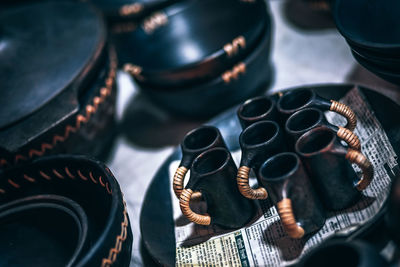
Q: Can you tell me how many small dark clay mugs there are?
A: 8